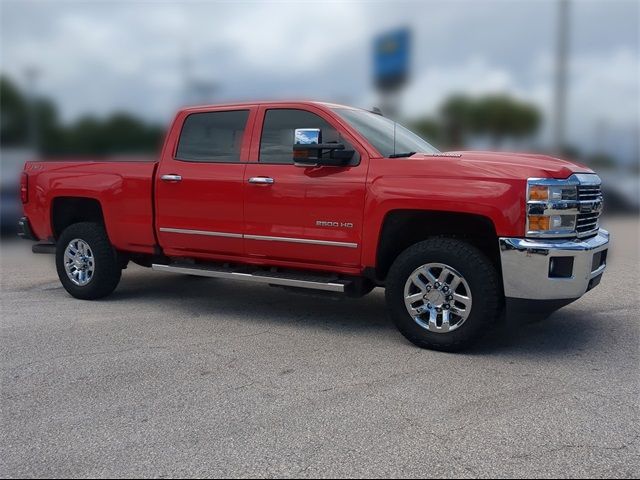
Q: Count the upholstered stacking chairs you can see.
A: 0